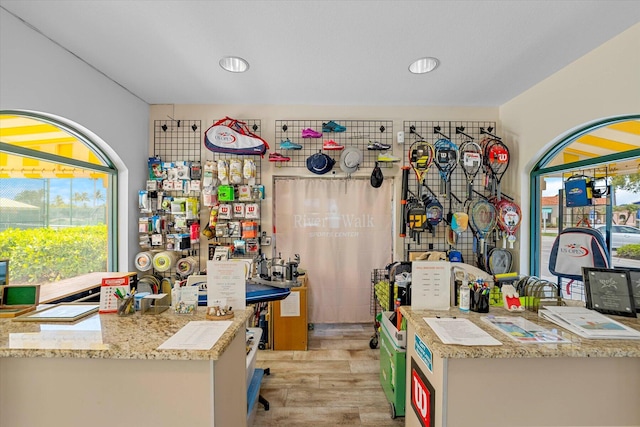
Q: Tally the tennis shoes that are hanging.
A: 7